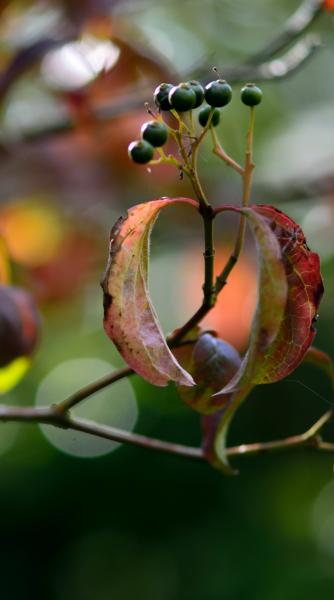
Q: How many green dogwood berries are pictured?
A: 8